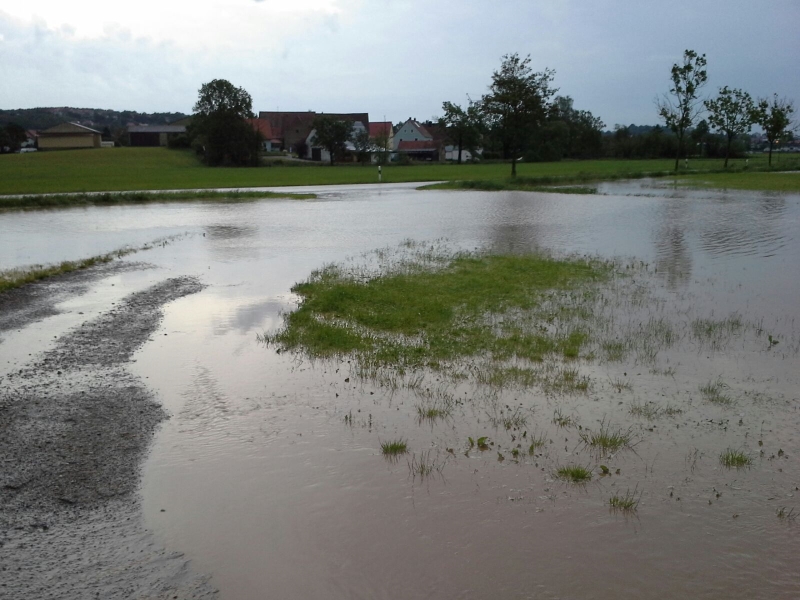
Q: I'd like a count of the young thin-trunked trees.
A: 3